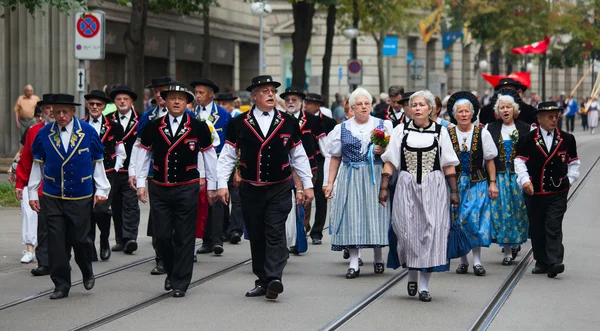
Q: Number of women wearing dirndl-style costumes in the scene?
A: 4